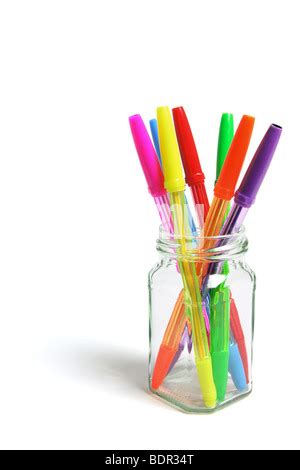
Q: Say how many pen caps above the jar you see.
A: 7